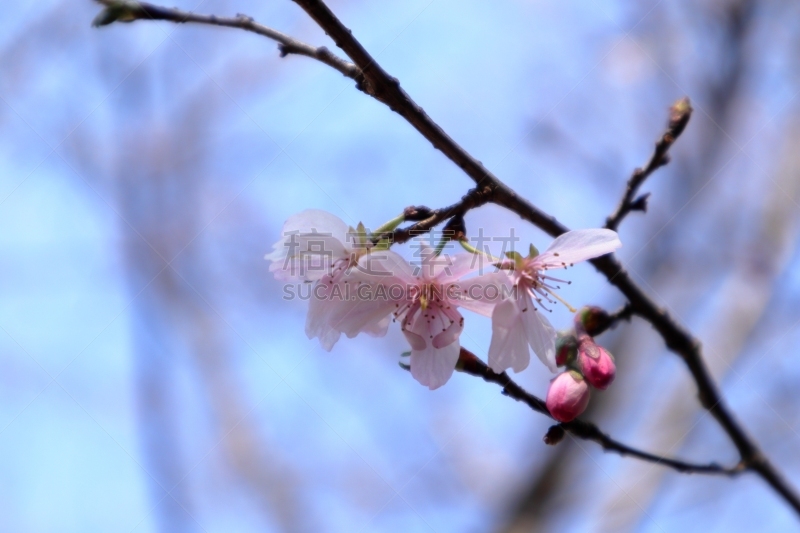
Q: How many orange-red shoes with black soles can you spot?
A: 0